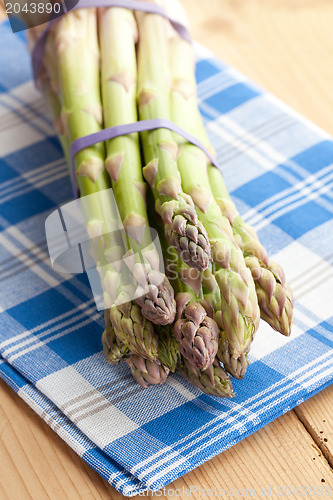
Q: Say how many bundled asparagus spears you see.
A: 11